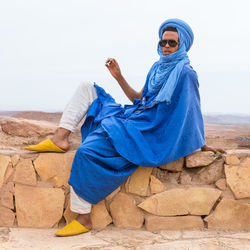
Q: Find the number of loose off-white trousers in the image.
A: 1